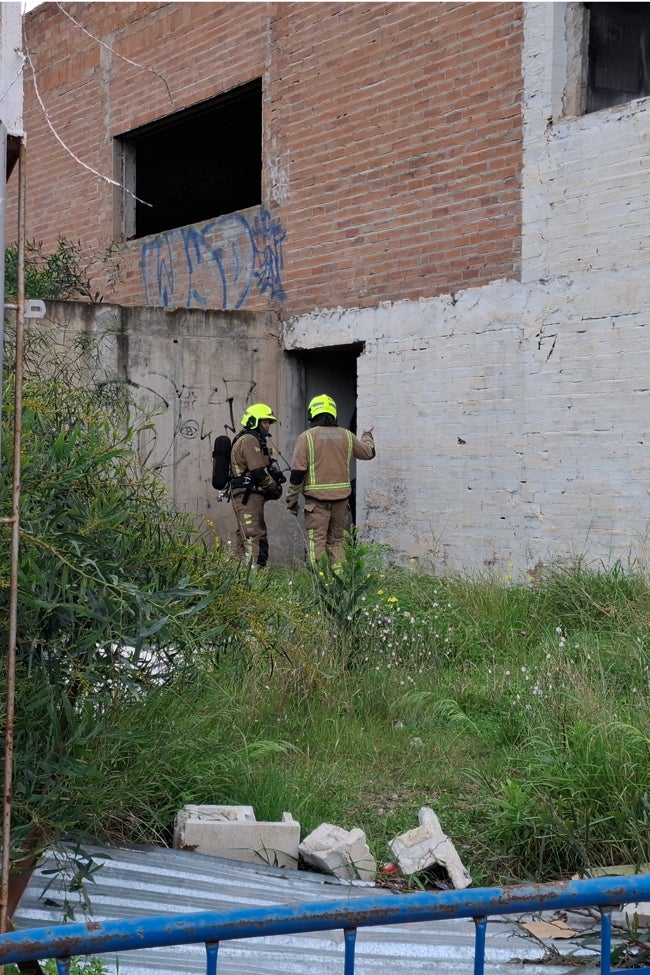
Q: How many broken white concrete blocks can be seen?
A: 3